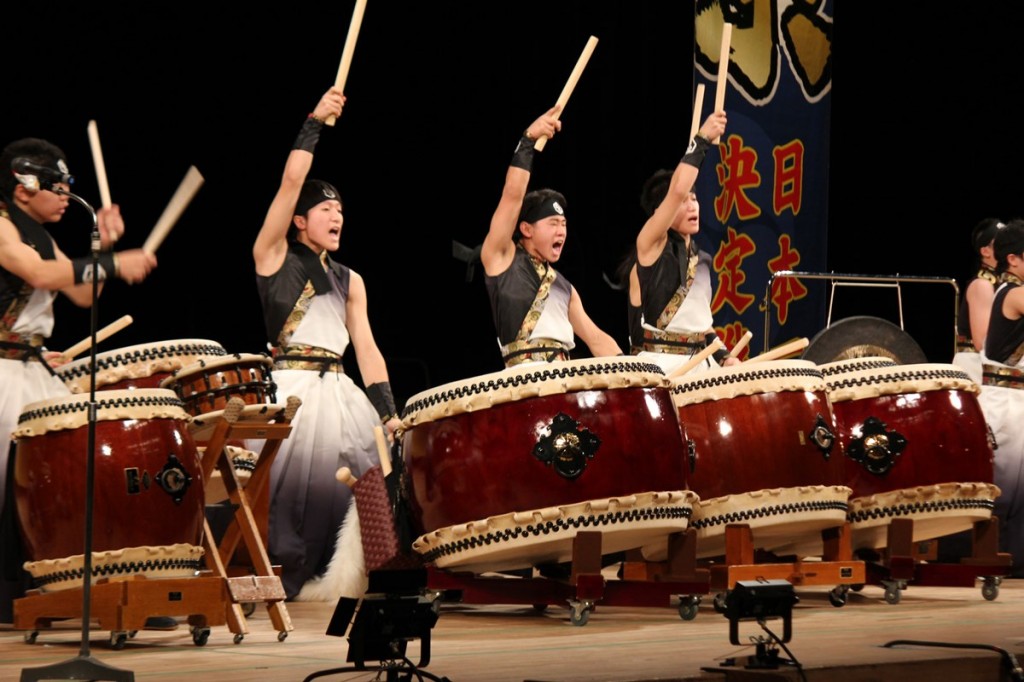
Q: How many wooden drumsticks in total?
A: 12